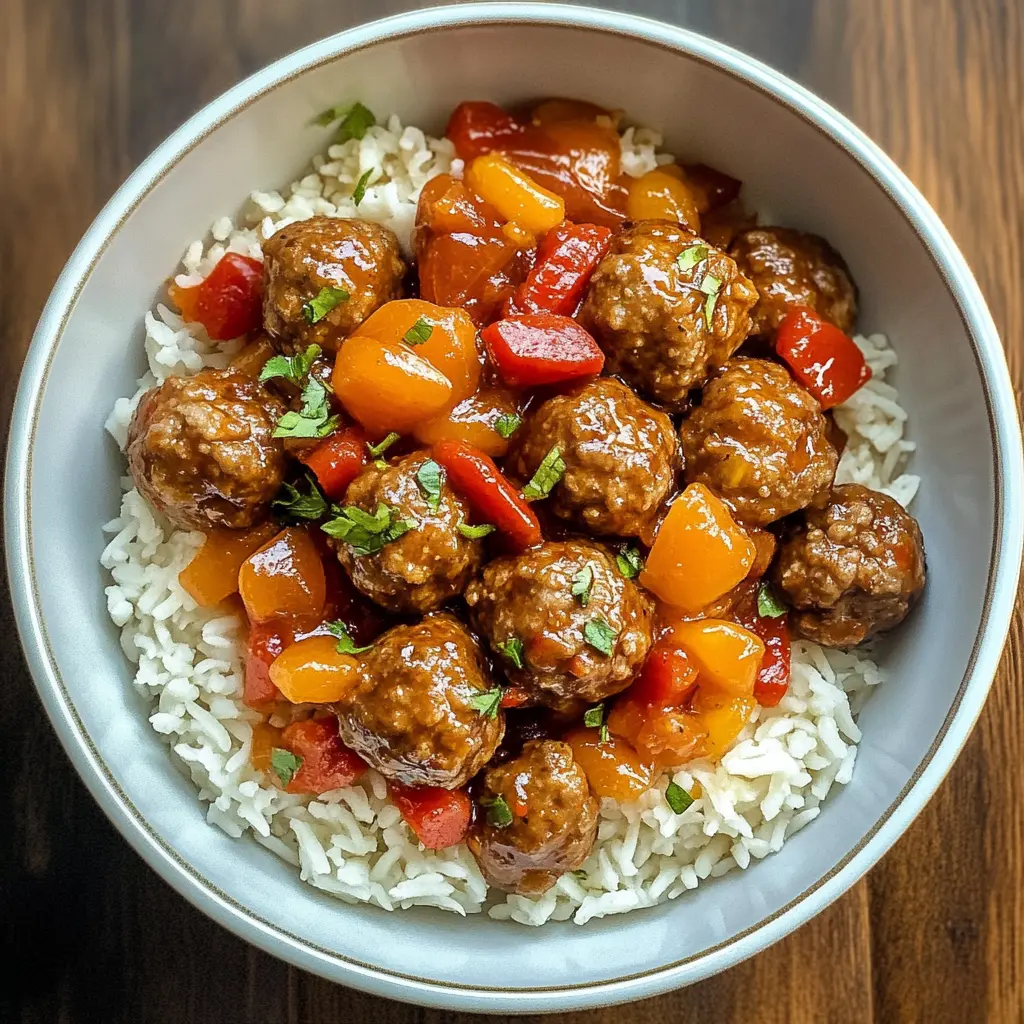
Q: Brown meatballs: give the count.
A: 11